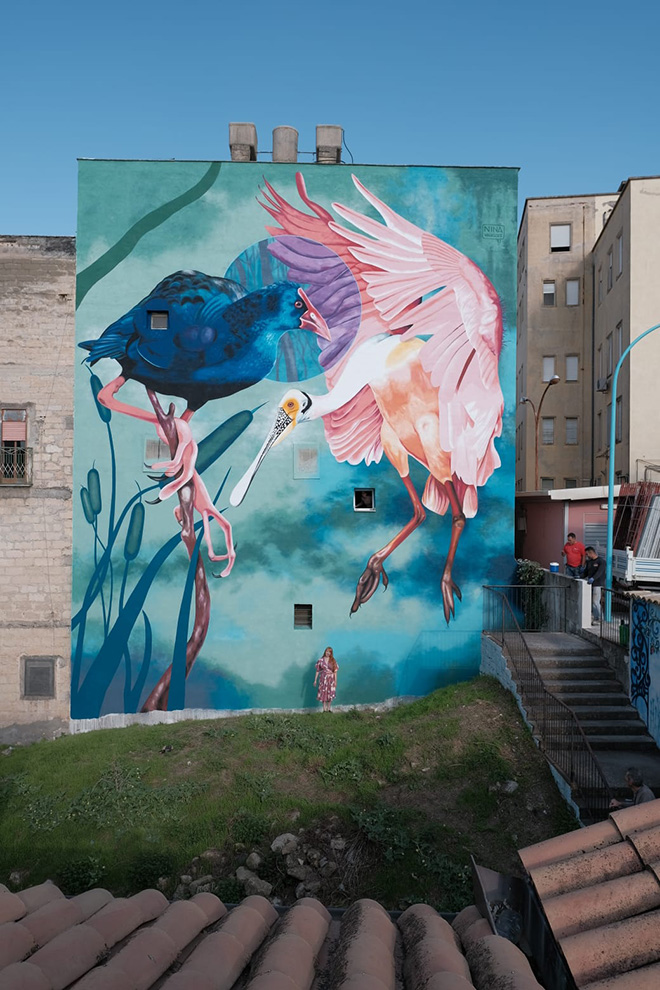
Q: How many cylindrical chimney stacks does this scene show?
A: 1